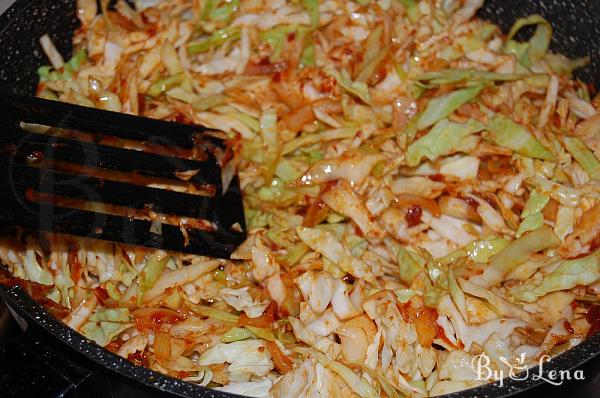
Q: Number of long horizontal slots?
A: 3